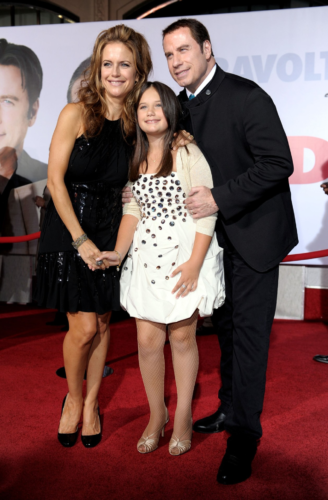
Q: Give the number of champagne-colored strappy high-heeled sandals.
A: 2